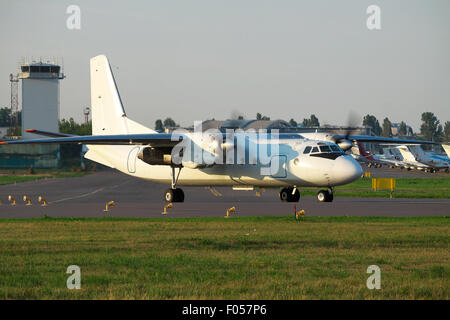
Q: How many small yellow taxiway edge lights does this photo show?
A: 7